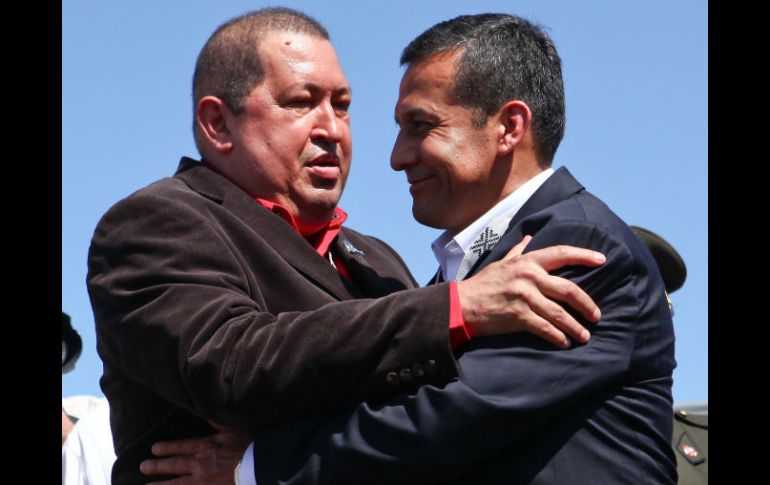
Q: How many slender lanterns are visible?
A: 0